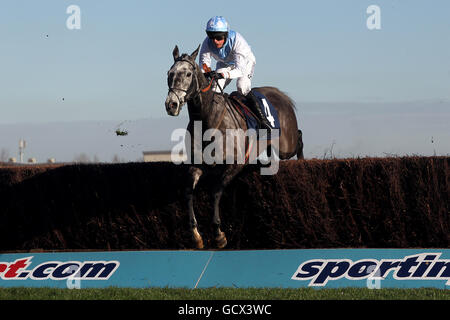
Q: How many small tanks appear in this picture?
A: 3